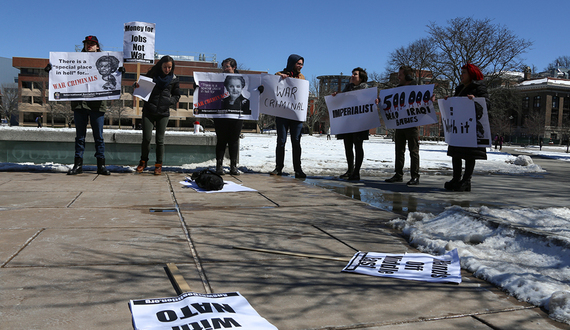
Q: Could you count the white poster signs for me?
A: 9